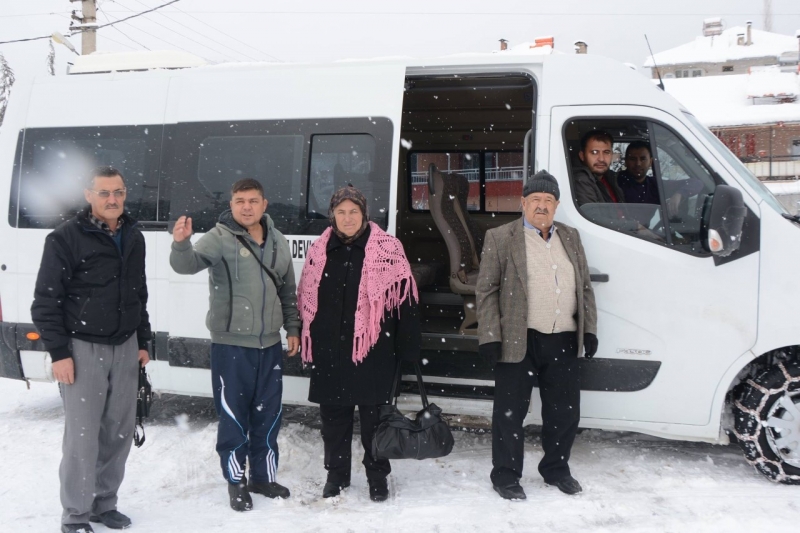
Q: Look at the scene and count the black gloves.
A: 2